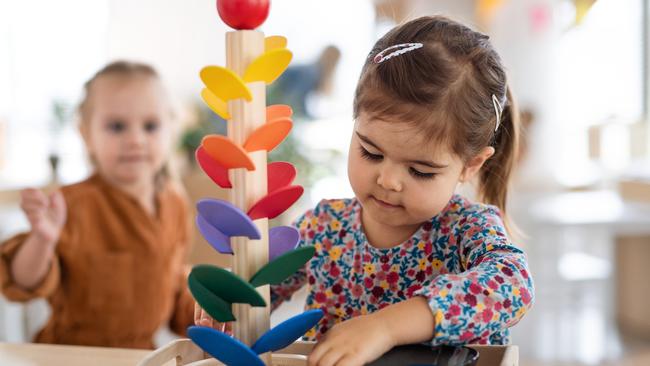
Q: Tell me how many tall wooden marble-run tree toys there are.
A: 1